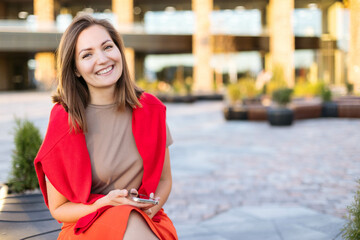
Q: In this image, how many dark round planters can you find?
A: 1